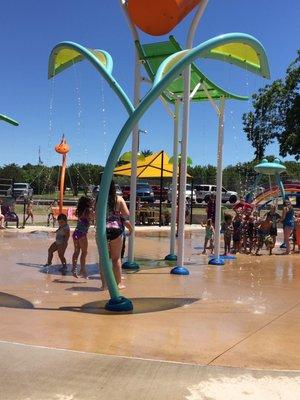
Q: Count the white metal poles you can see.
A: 4